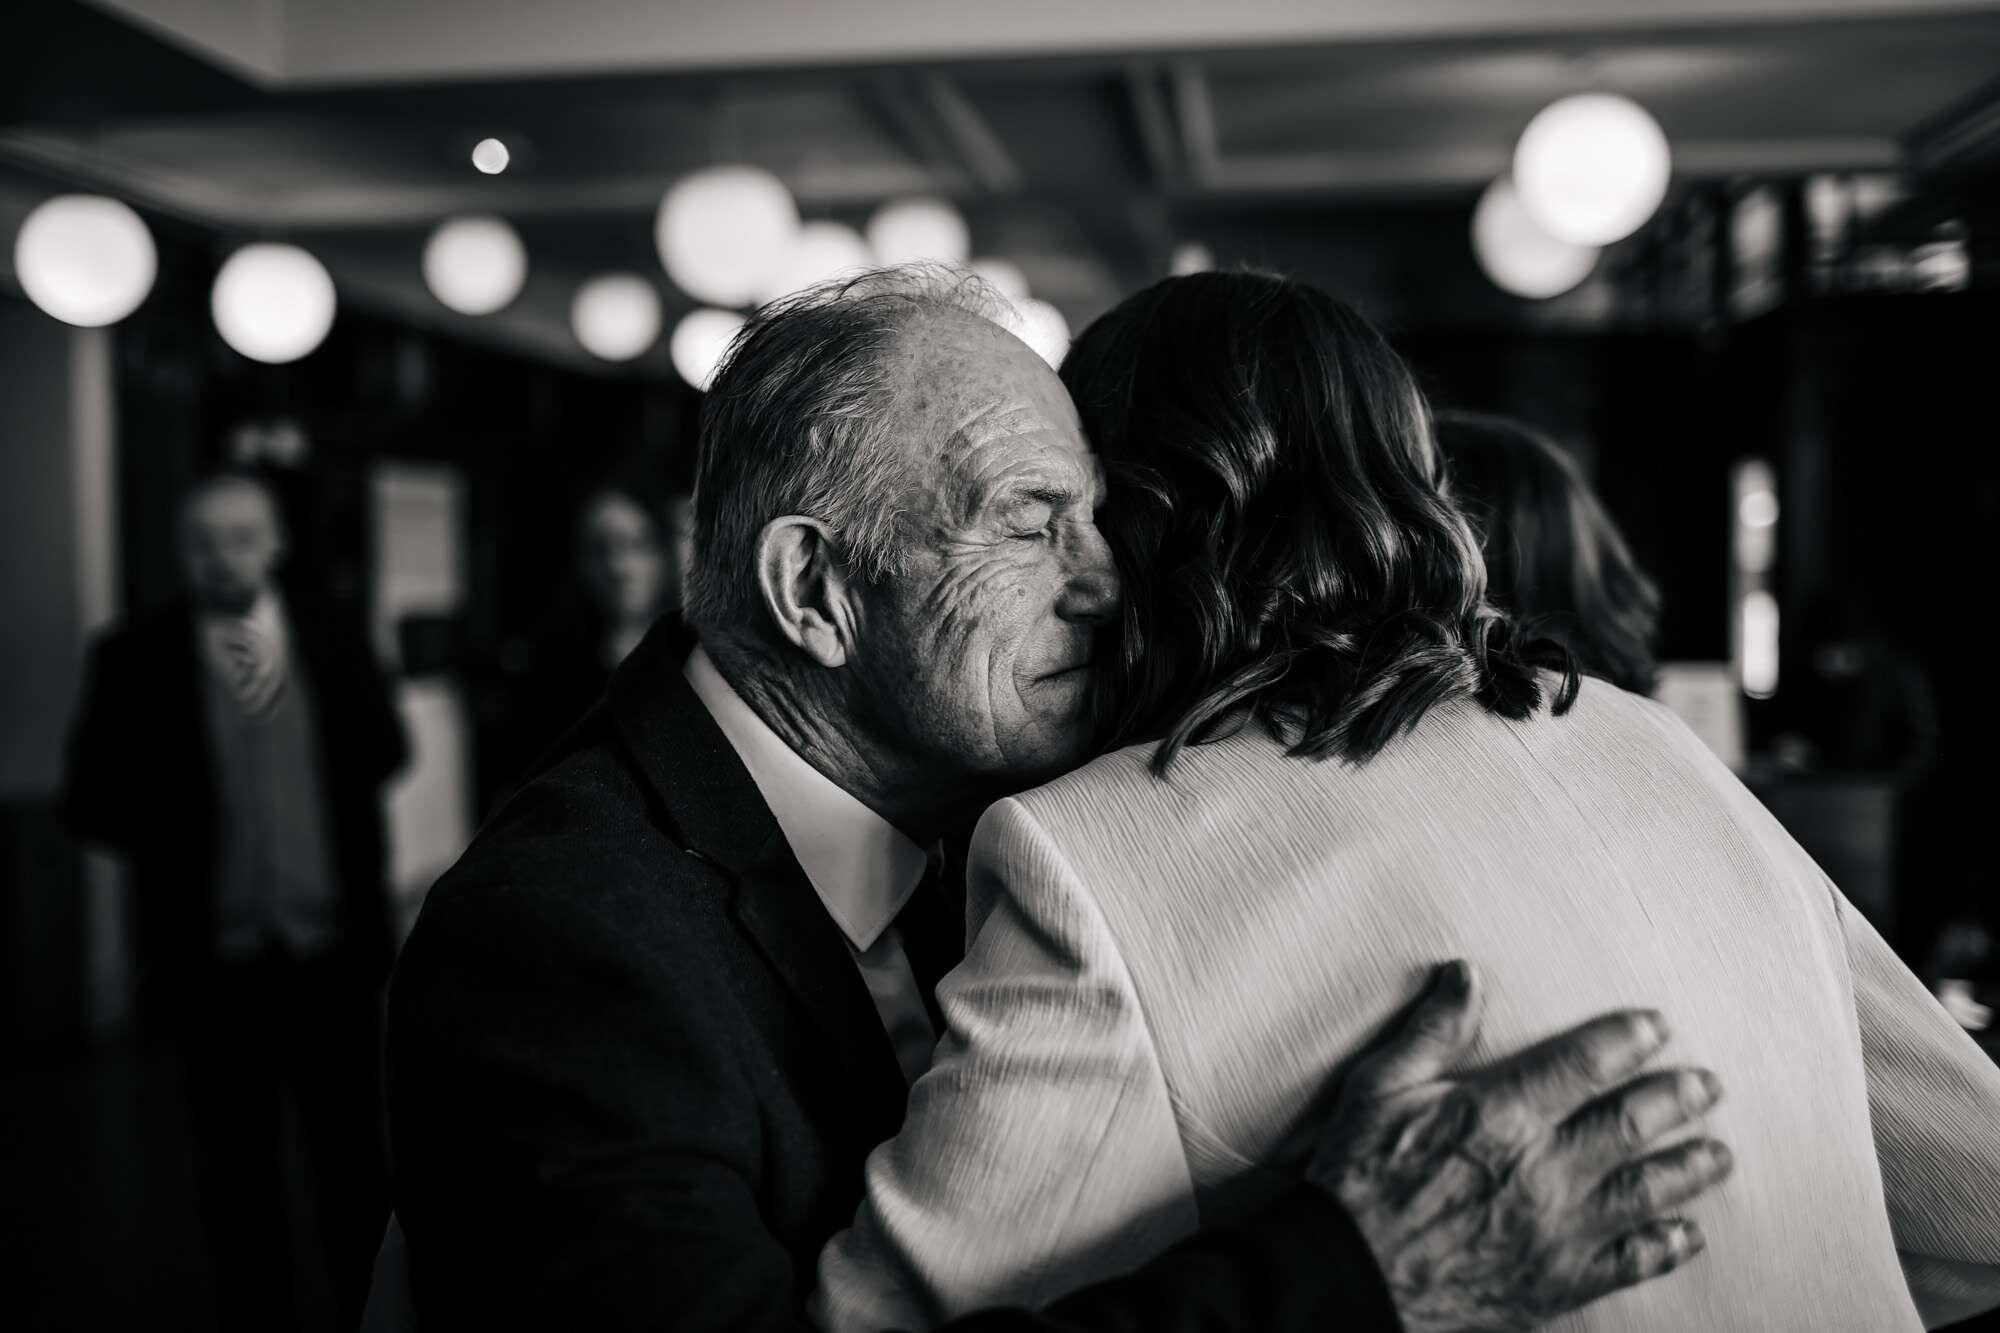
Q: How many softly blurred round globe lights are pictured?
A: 12